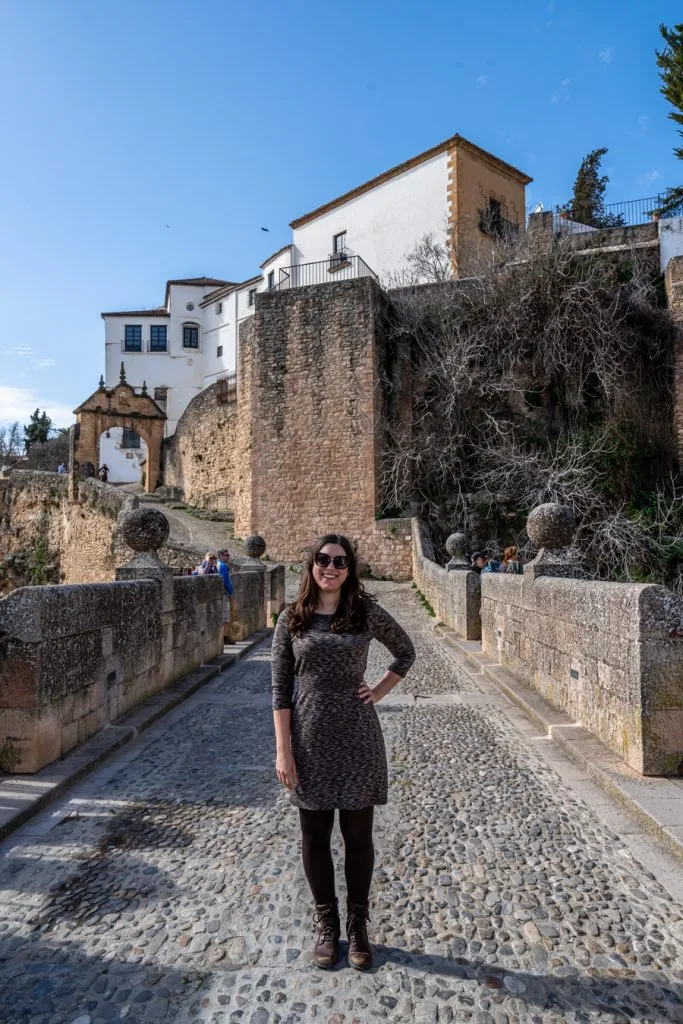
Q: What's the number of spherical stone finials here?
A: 4